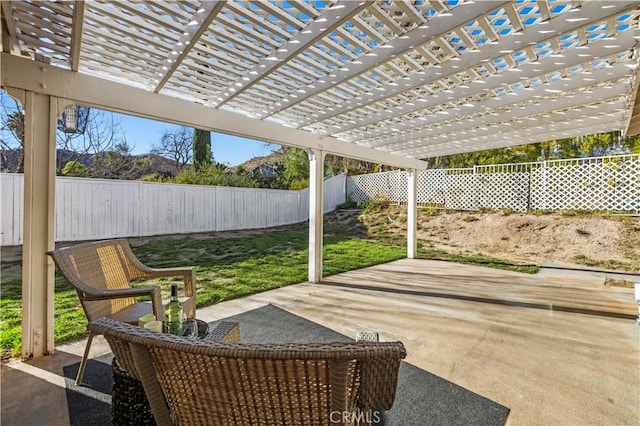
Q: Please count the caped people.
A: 0